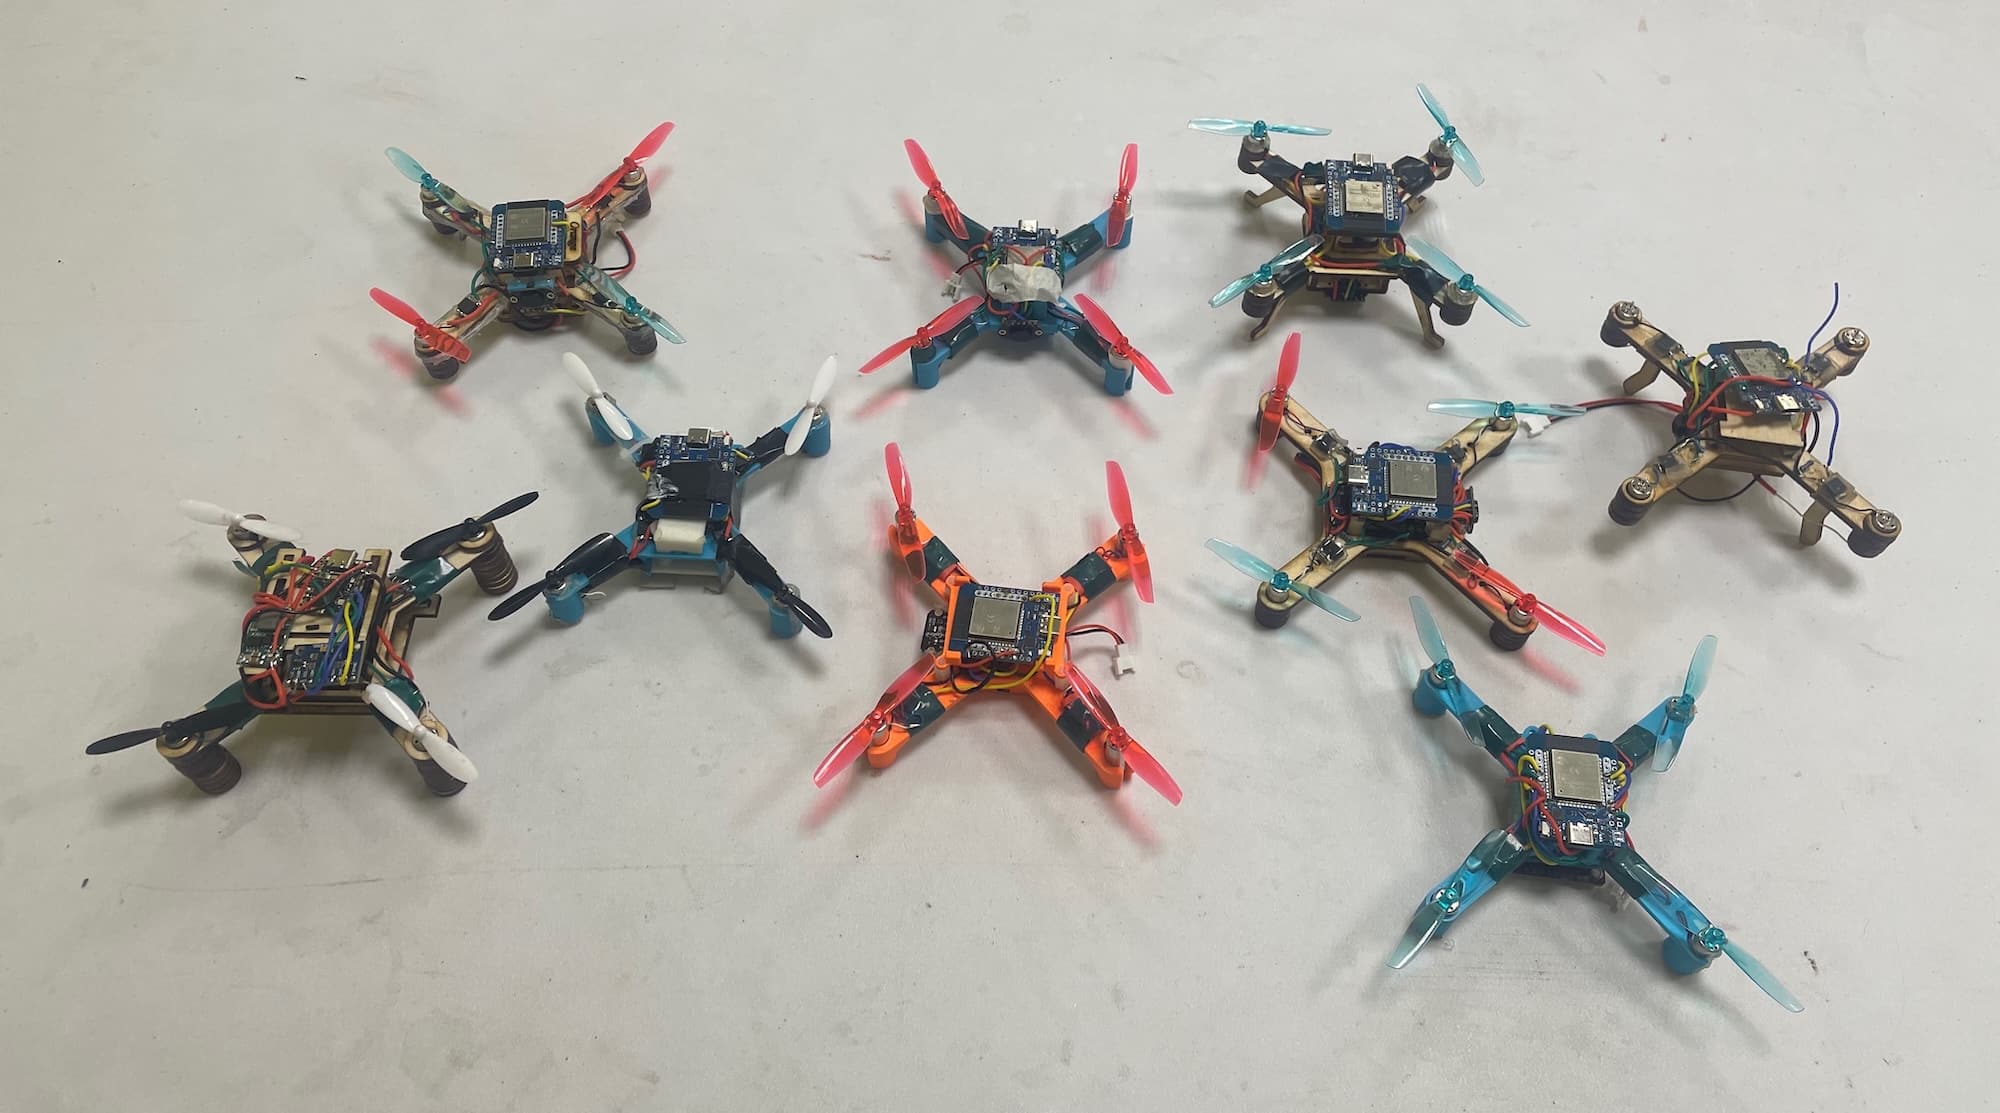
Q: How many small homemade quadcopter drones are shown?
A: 9